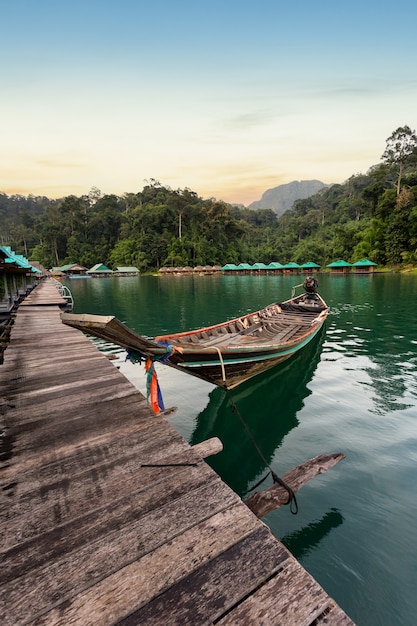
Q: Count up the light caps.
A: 0